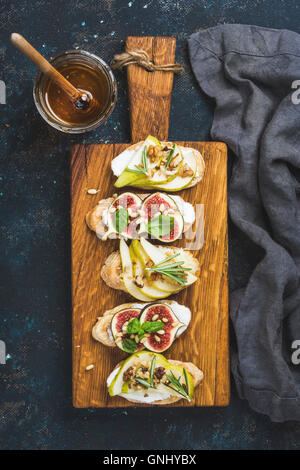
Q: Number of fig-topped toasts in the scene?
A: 2